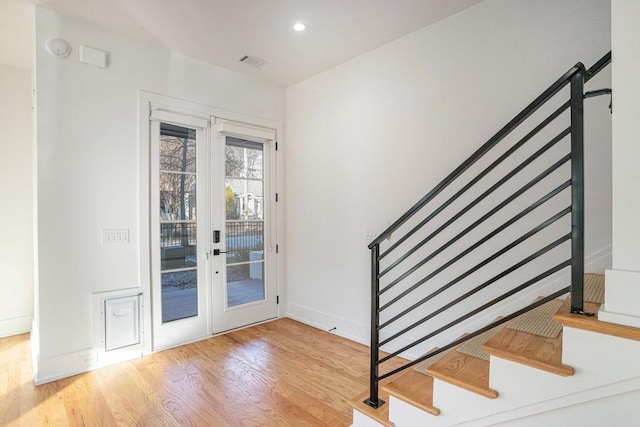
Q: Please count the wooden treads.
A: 5